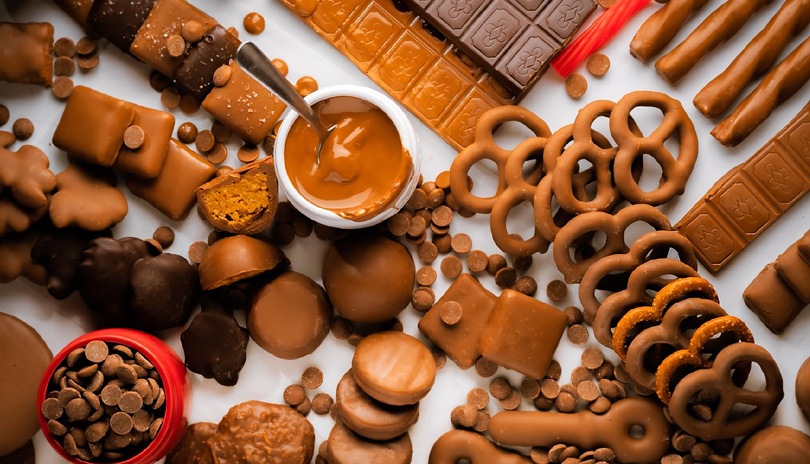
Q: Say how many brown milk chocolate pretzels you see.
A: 10